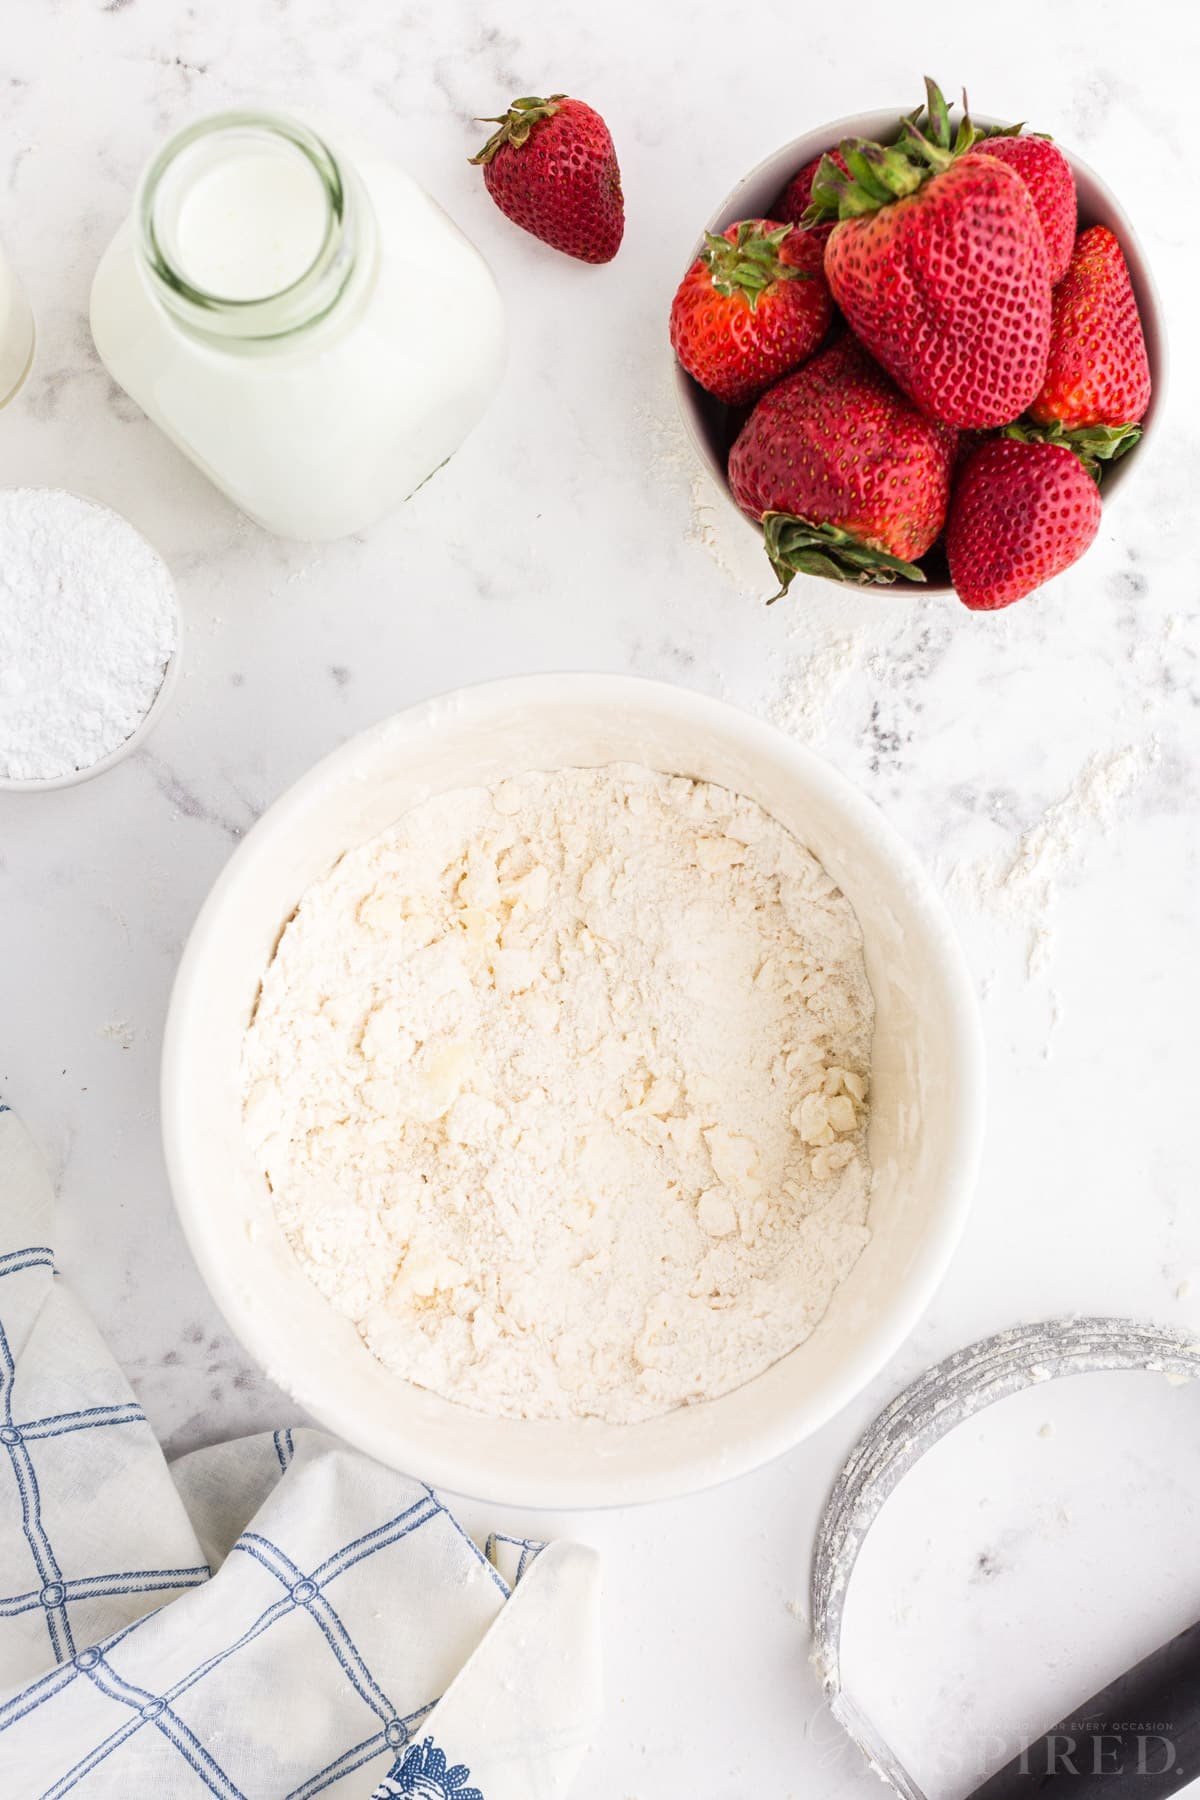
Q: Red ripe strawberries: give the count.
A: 8